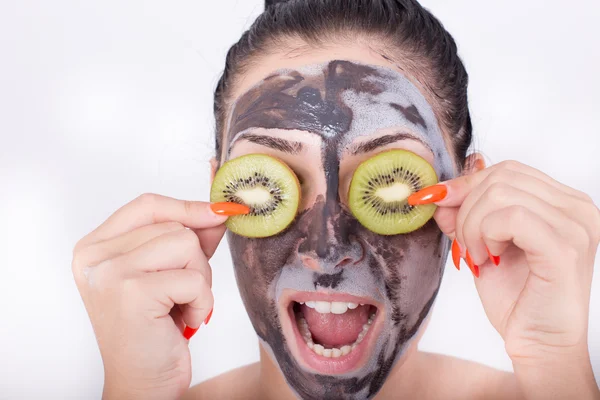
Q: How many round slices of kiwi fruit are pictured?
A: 2